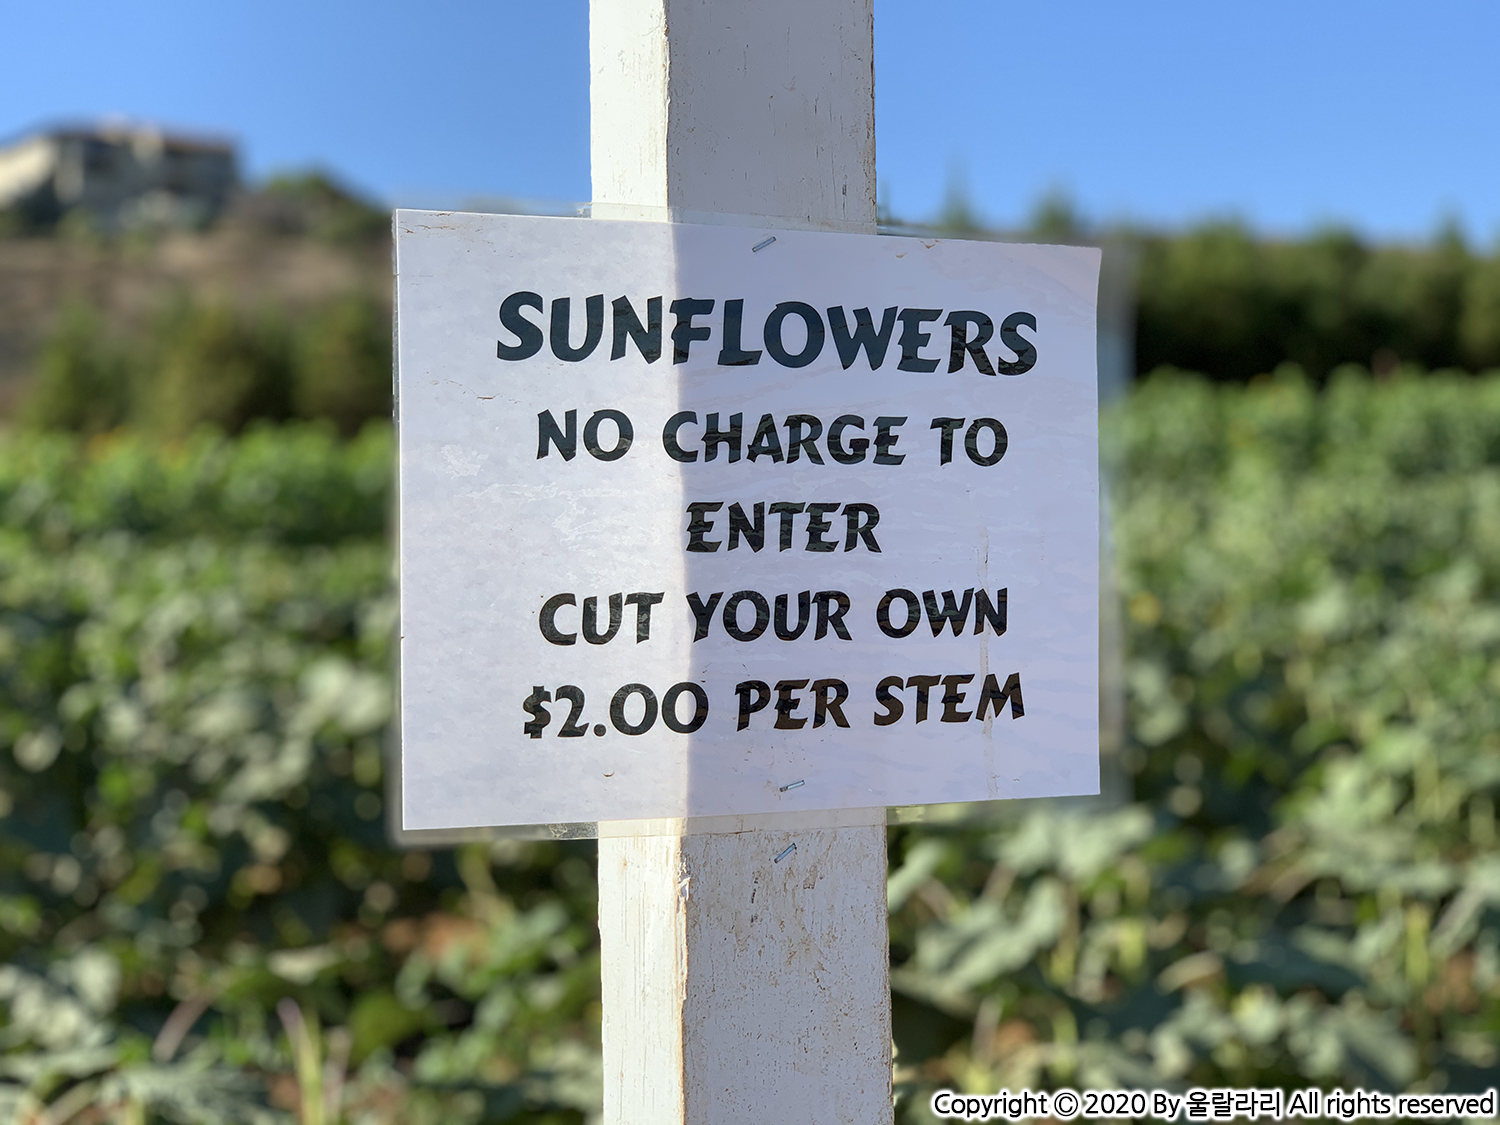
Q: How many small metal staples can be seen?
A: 3